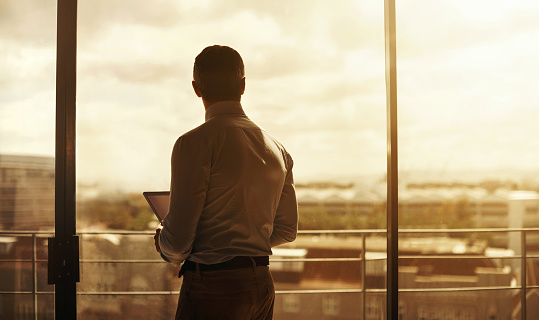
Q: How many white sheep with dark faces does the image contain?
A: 0